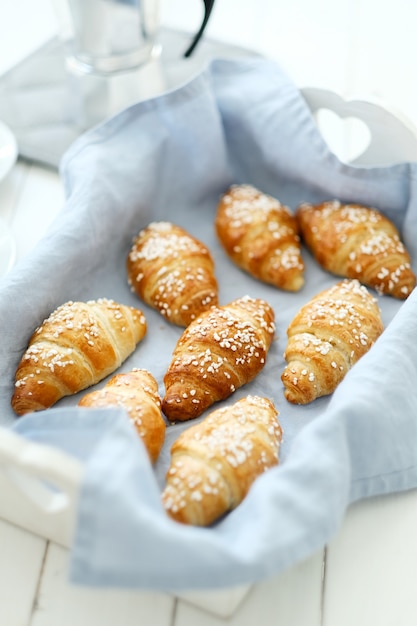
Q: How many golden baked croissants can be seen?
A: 8